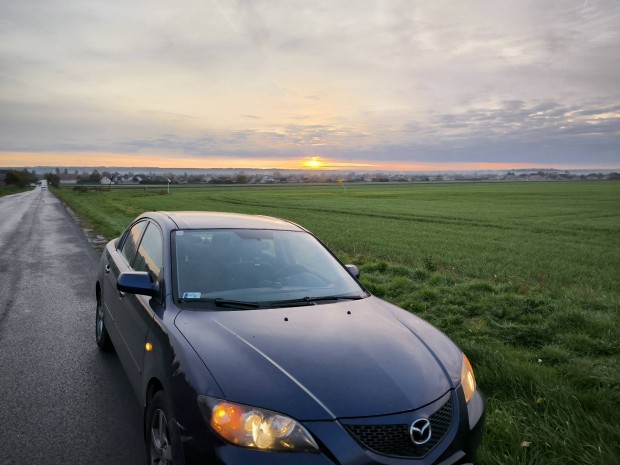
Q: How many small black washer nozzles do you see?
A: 2